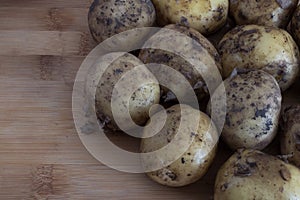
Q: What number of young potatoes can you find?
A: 11